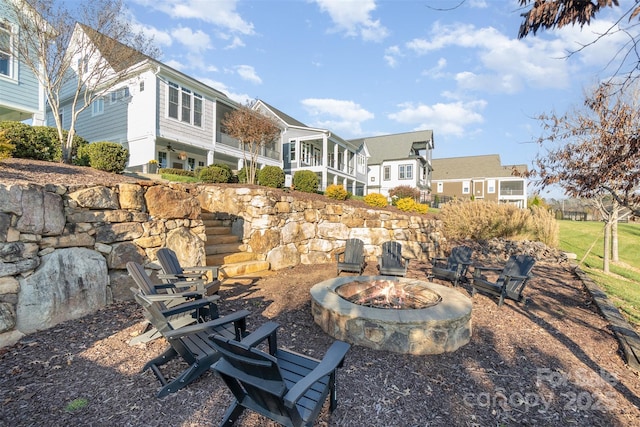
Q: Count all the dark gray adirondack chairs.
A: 8